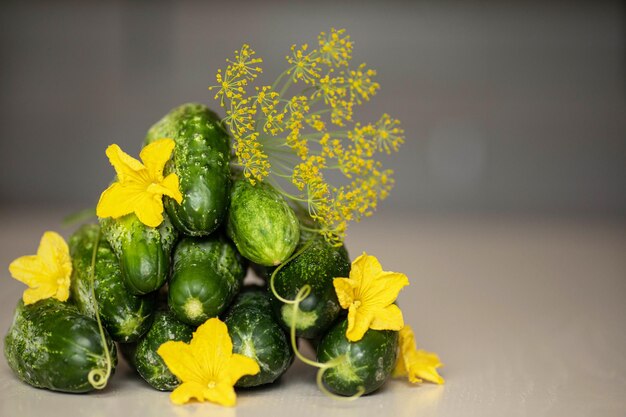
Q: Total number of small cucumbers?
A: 10